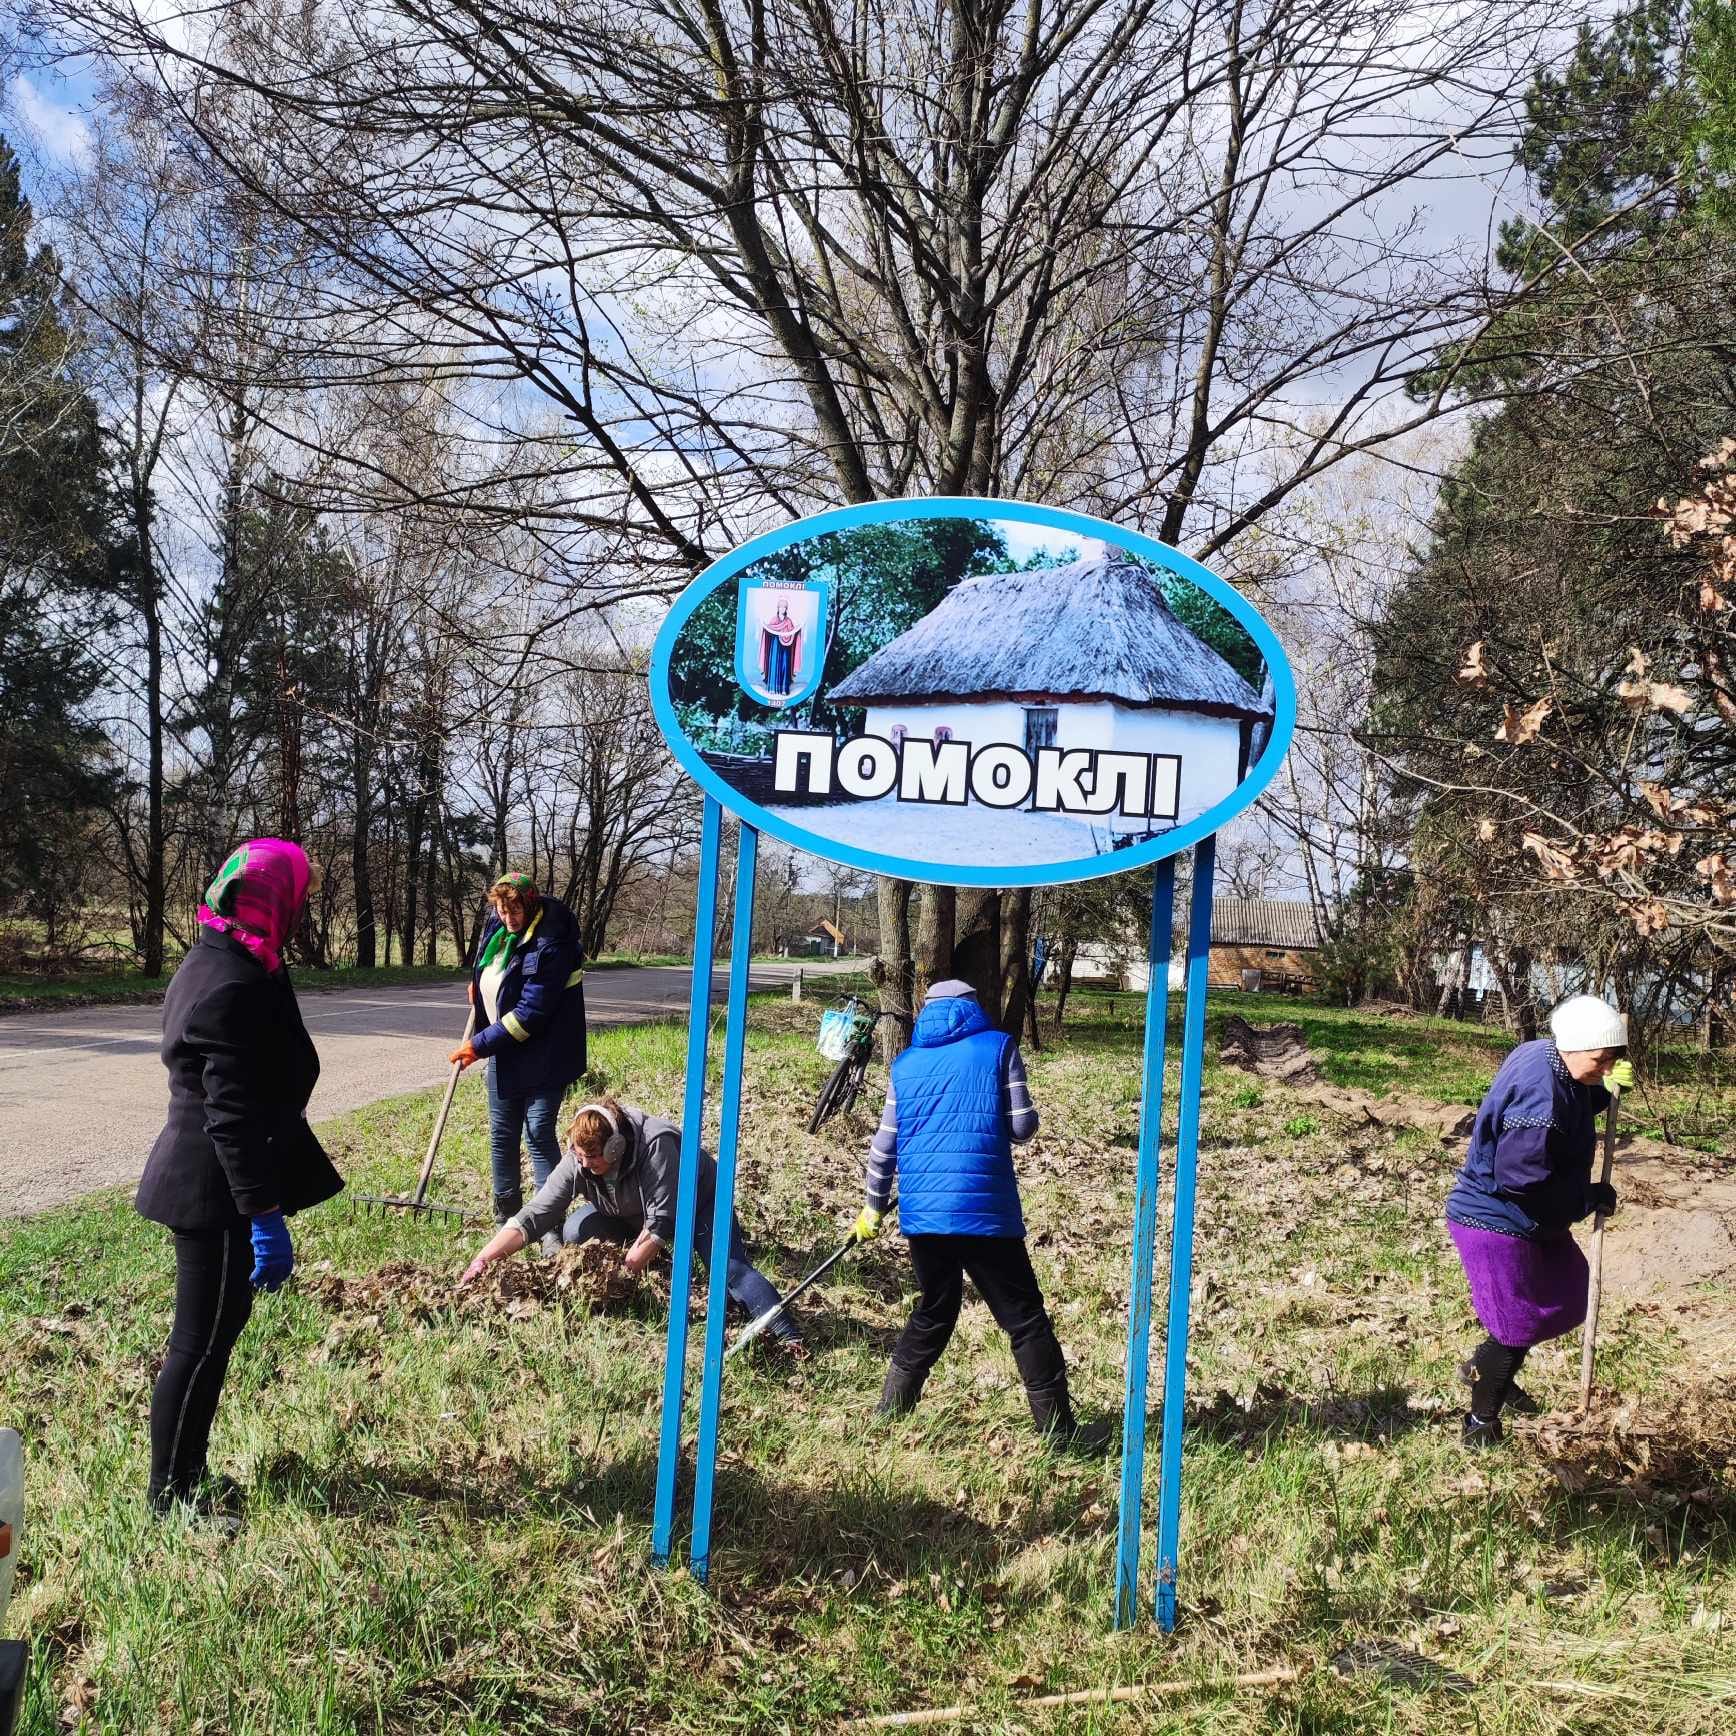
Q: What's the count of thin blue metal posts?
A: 4